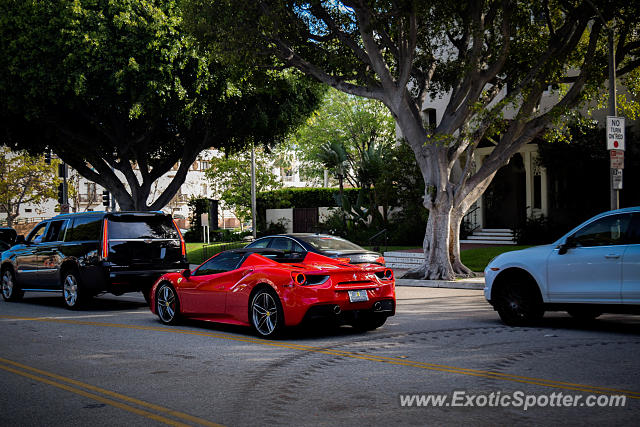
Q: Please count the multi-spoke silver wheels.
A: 4